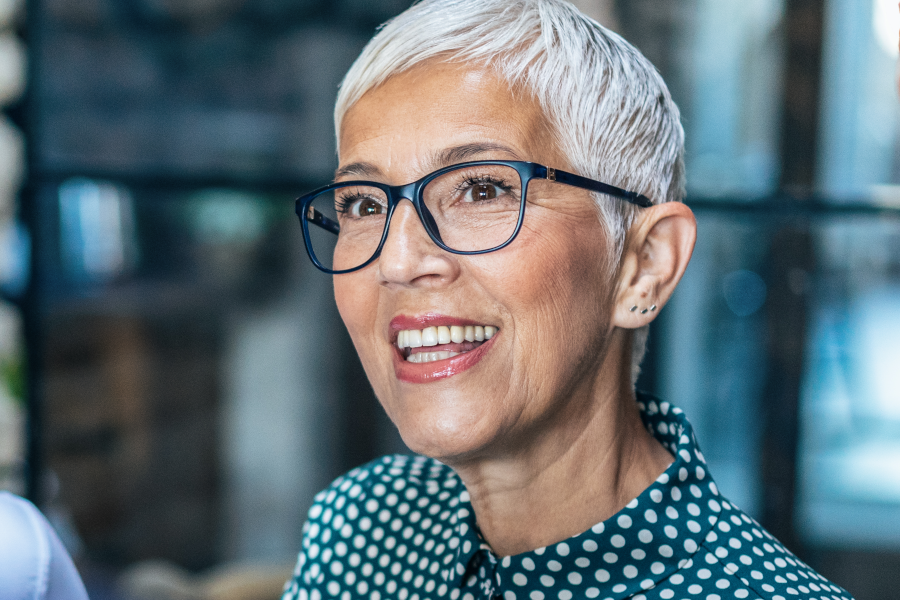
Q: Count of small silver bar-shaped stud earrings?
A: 3